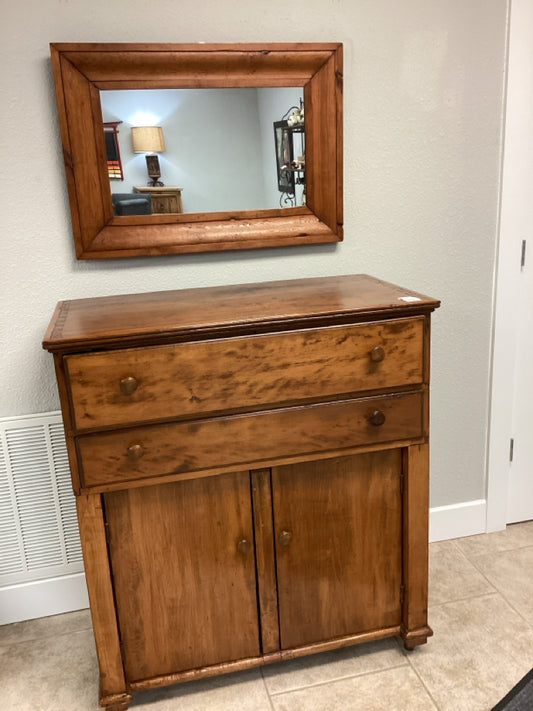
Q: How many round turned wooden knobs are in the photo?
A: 6